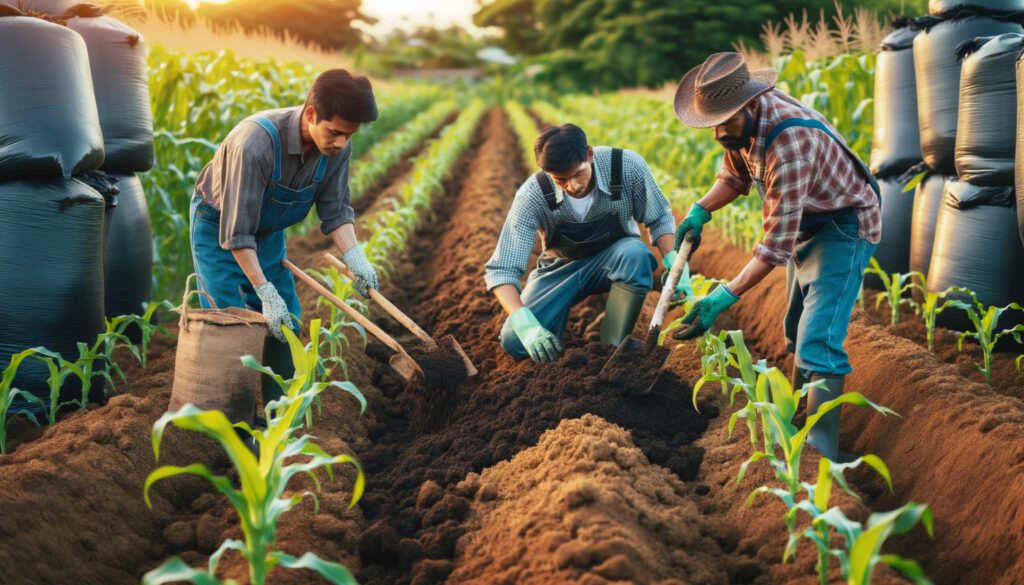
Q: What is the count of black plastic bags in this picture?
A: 13